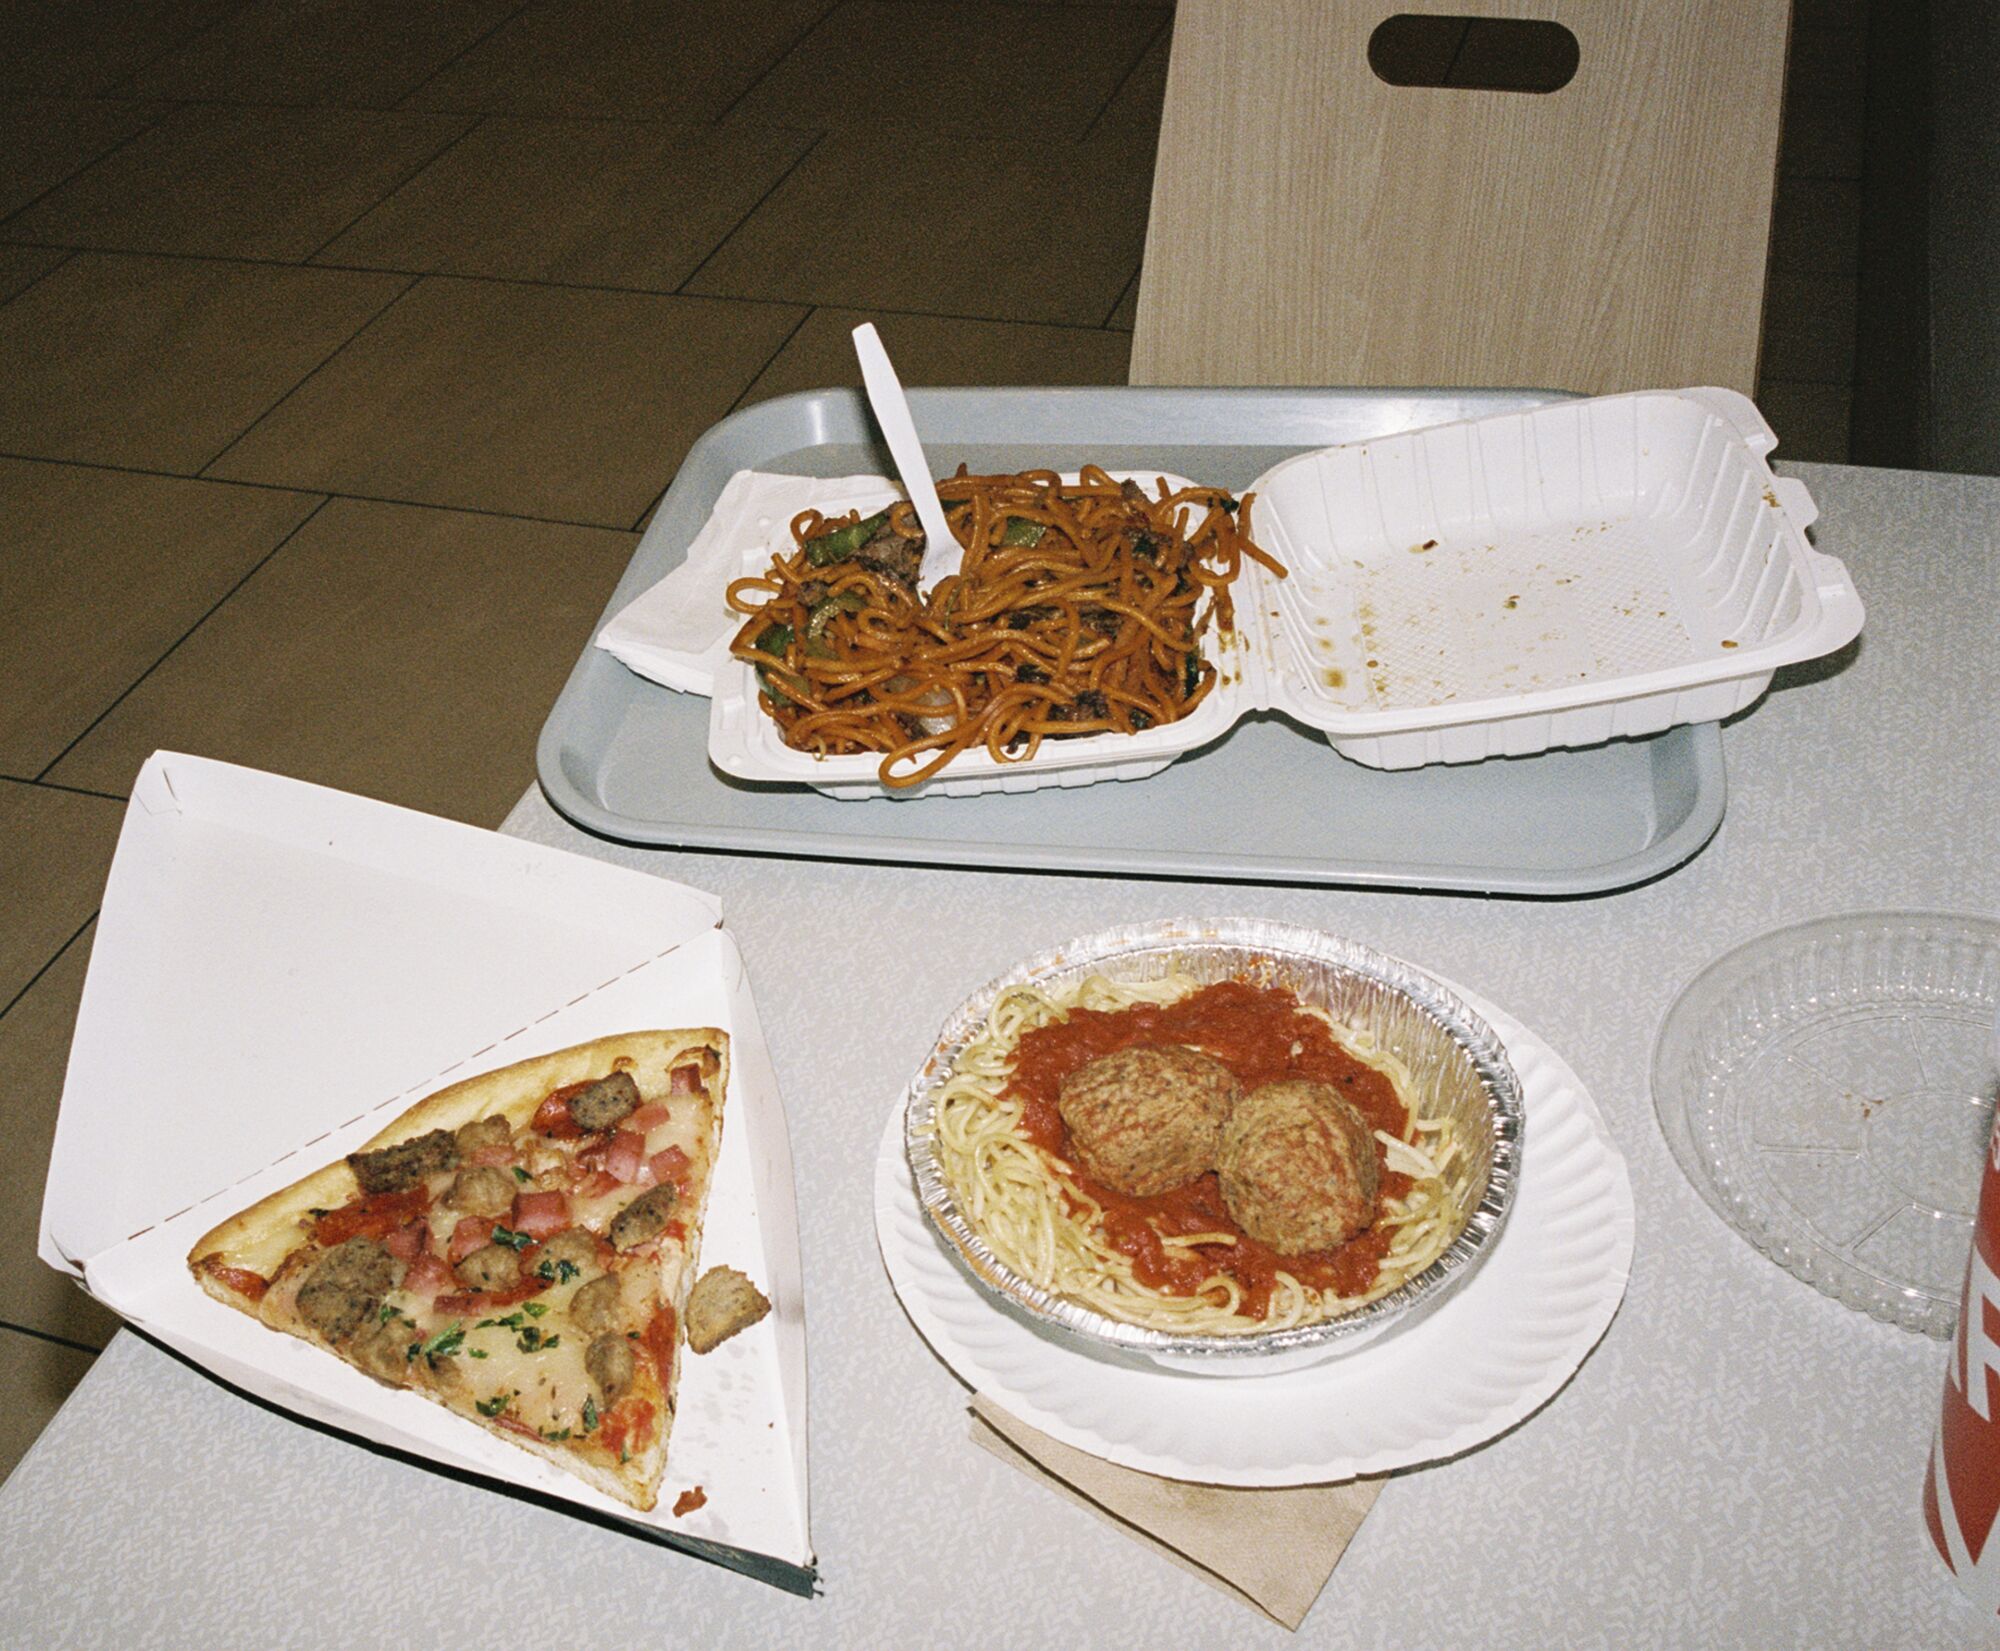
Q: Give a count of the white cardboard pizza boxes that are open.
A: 1